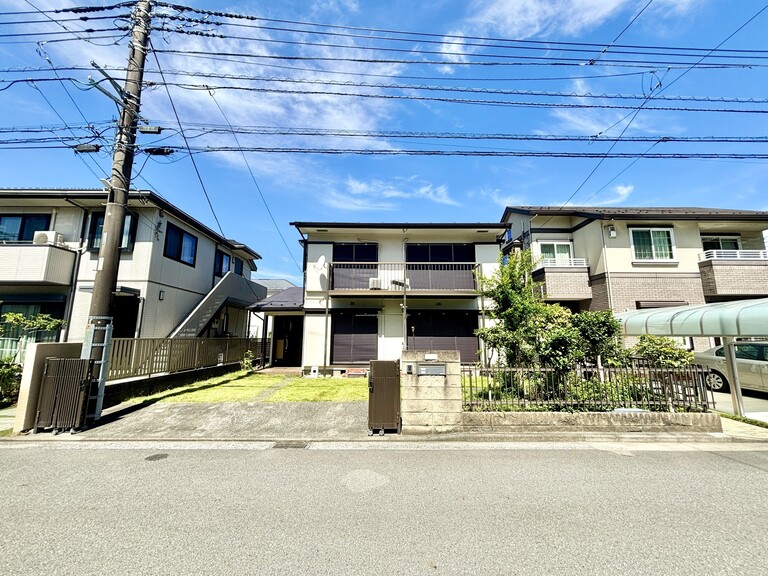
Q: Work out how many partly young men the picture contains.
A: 0